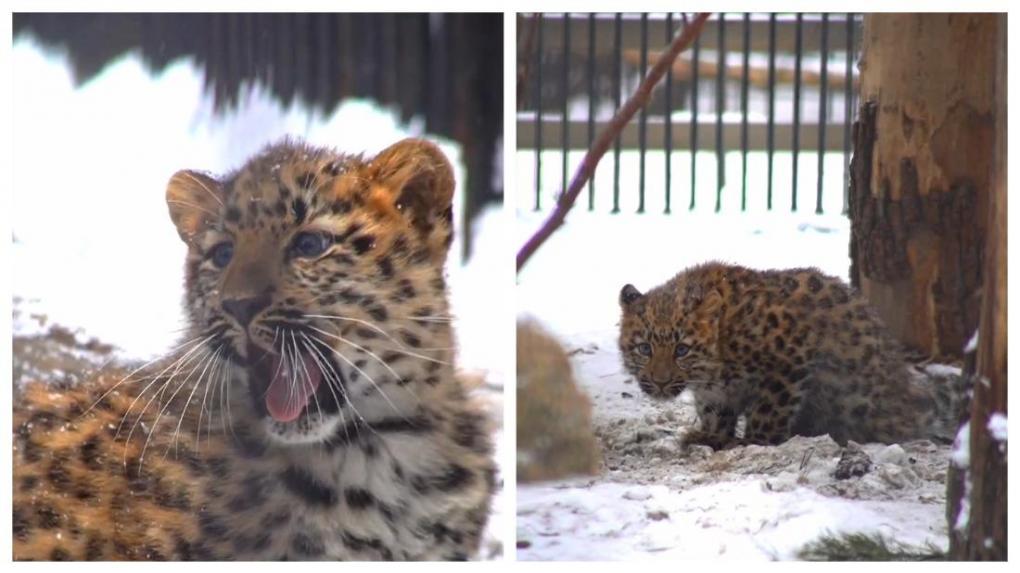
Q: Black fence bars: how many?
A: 13